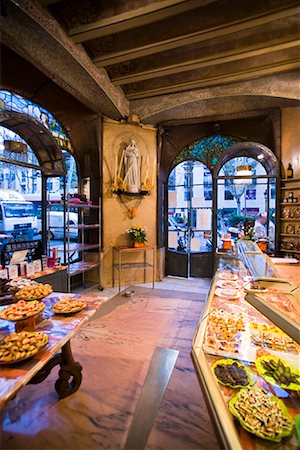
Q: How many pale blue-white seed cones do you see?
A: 0